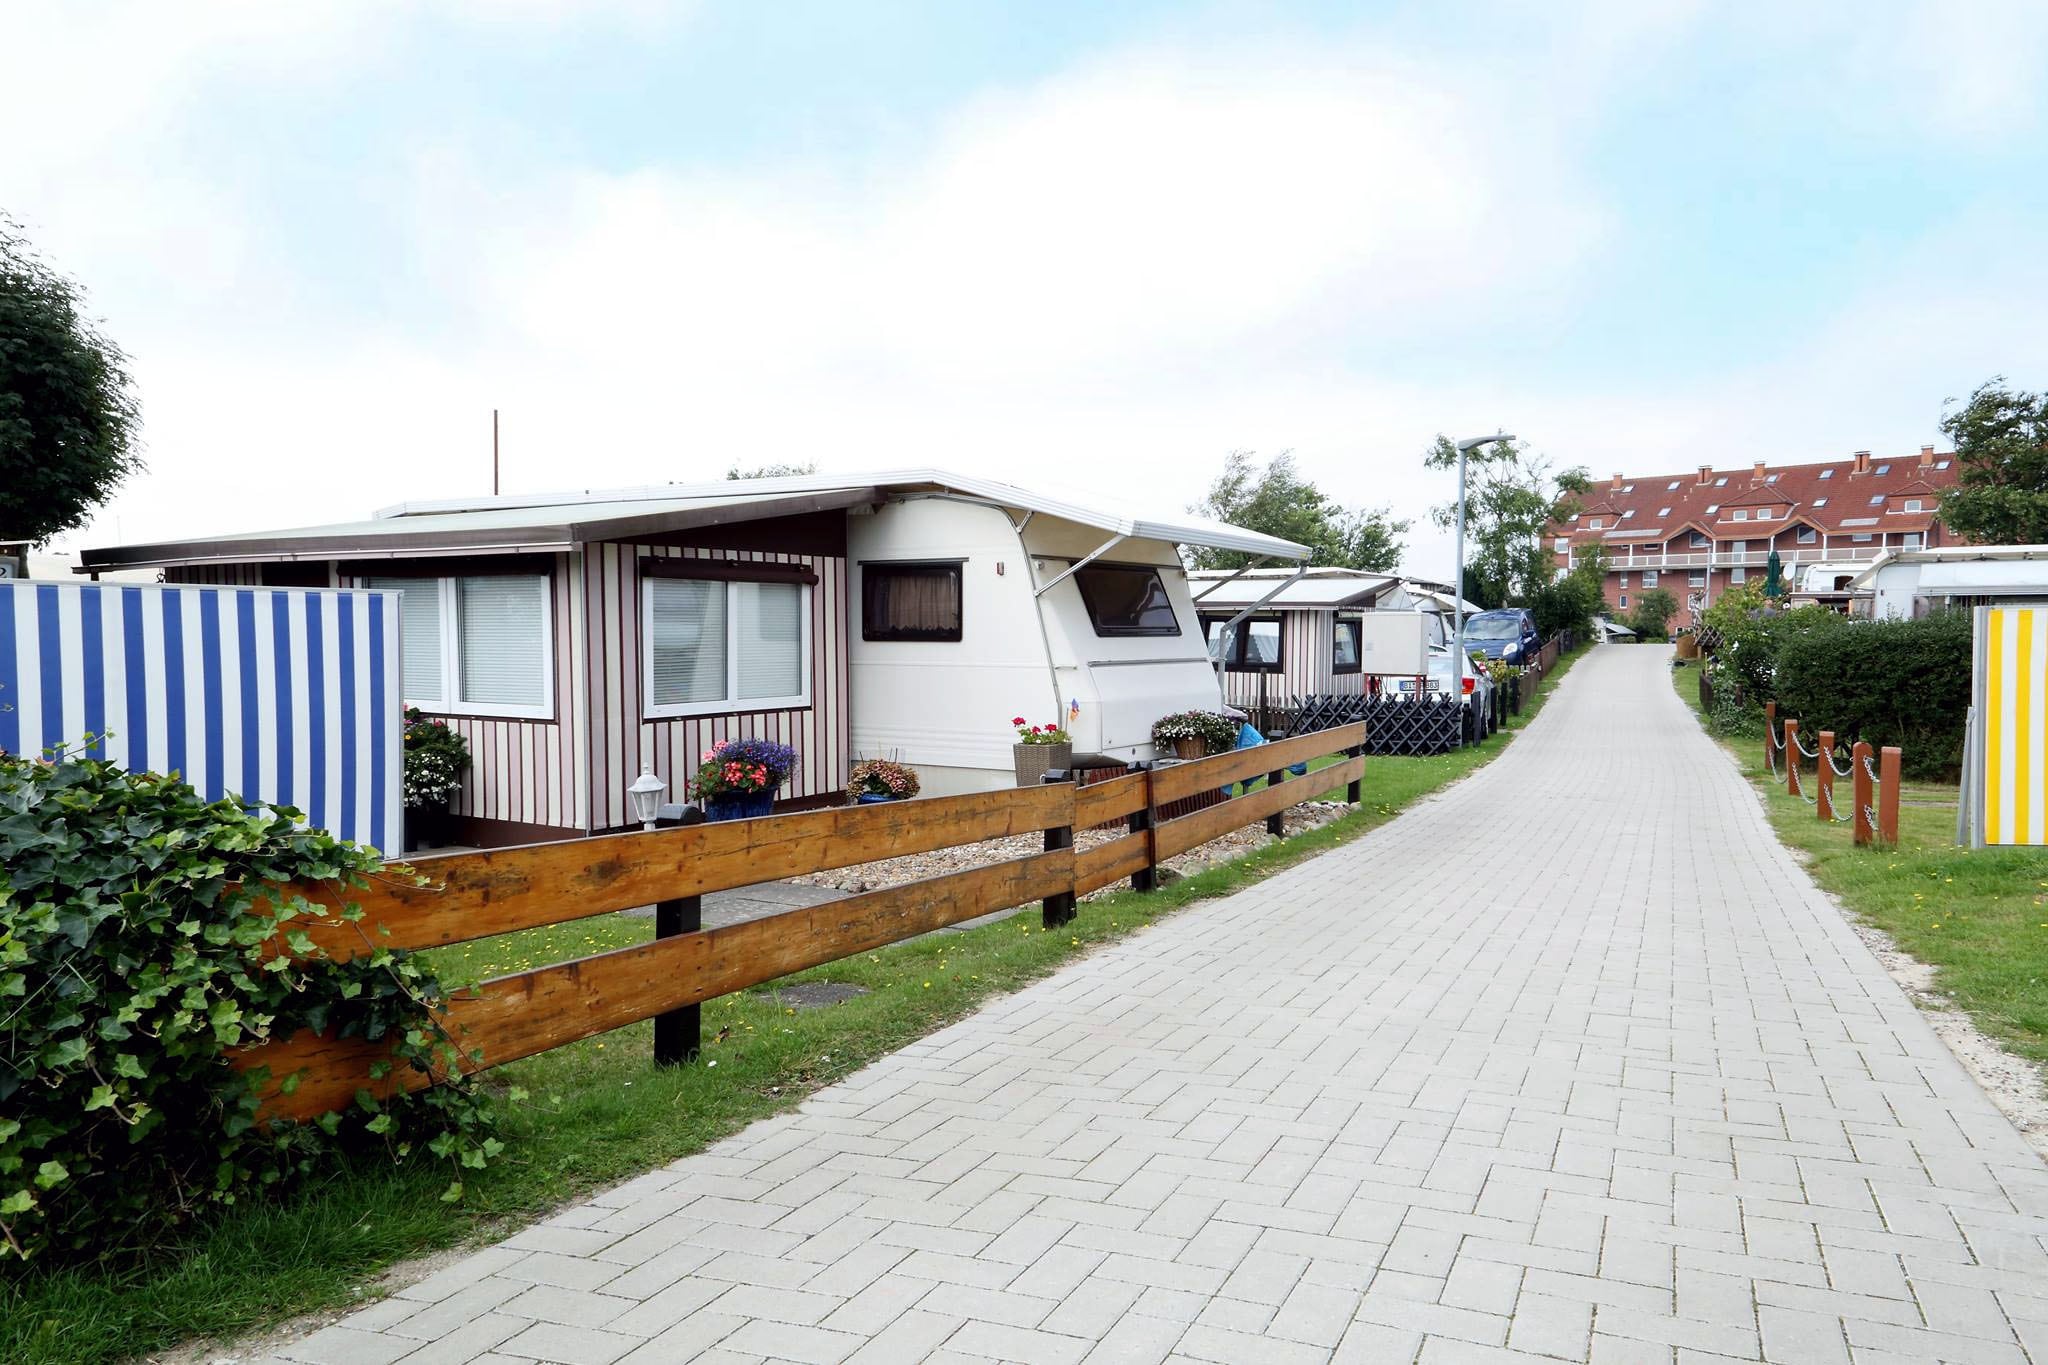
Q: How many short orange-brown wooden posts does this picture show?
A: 5